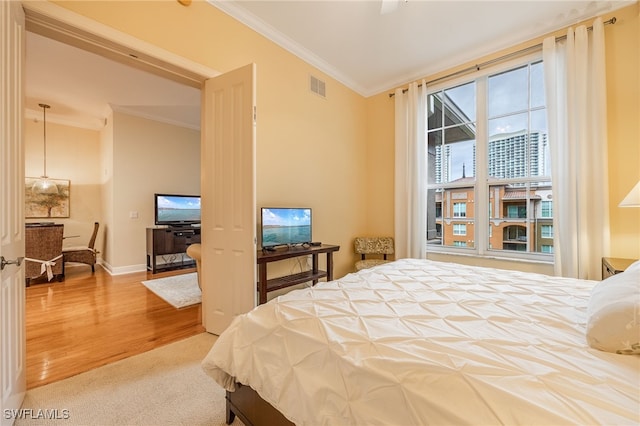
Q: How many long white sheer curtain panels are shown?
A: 2